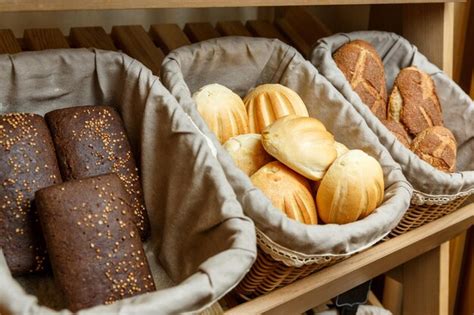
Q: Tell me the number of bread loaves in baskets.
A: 14